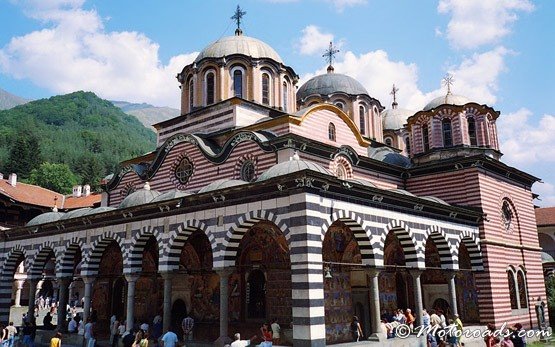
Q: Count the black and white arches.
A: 11